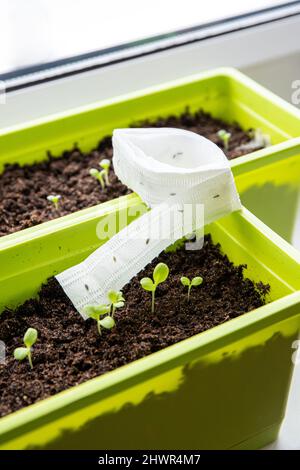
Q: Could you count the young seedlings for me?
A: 9